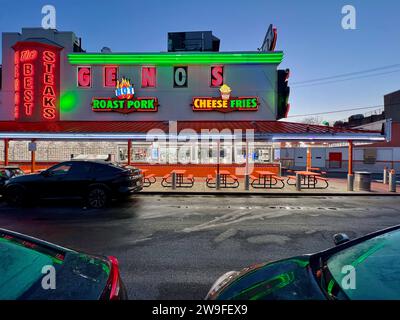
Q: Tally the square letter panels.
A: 5